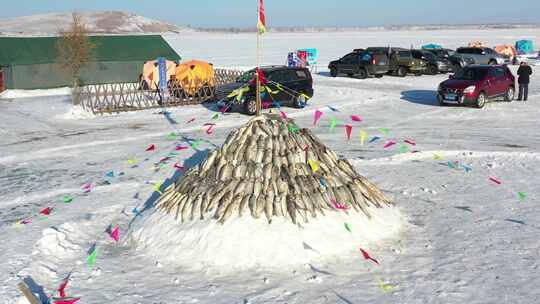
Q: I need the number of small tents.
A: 6